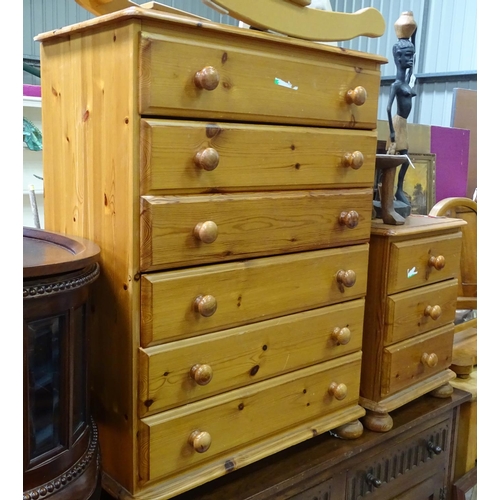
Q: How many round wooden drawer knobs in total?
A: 15